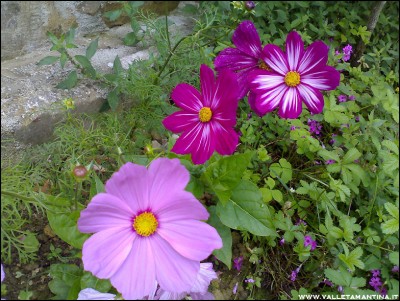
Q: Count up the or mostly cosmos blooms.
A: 4